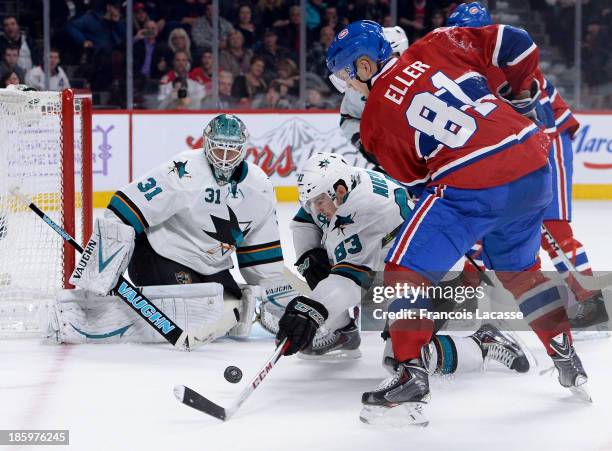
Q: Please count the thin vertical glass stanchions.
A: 6